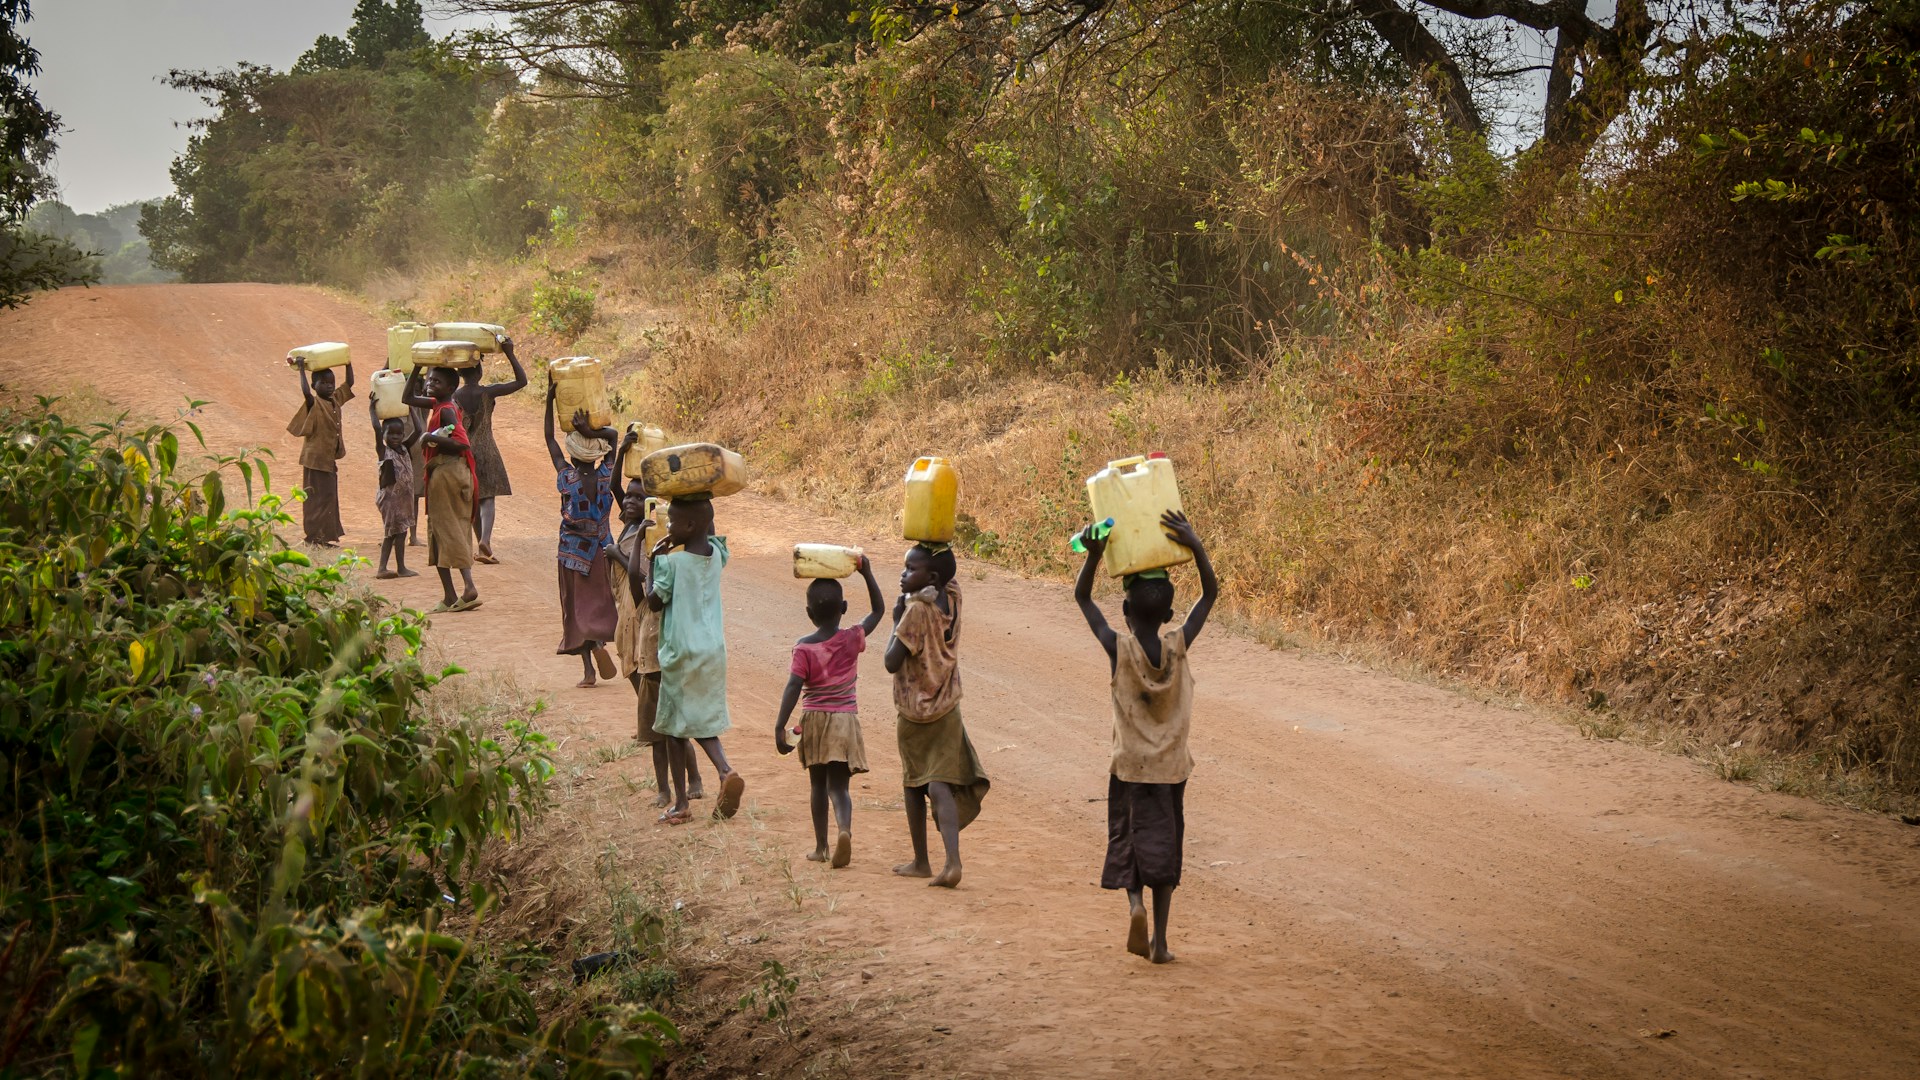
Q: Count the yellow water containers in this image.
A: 12